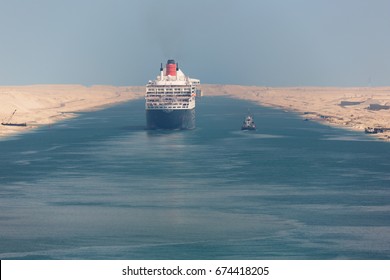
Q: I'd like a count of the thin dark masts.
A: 2